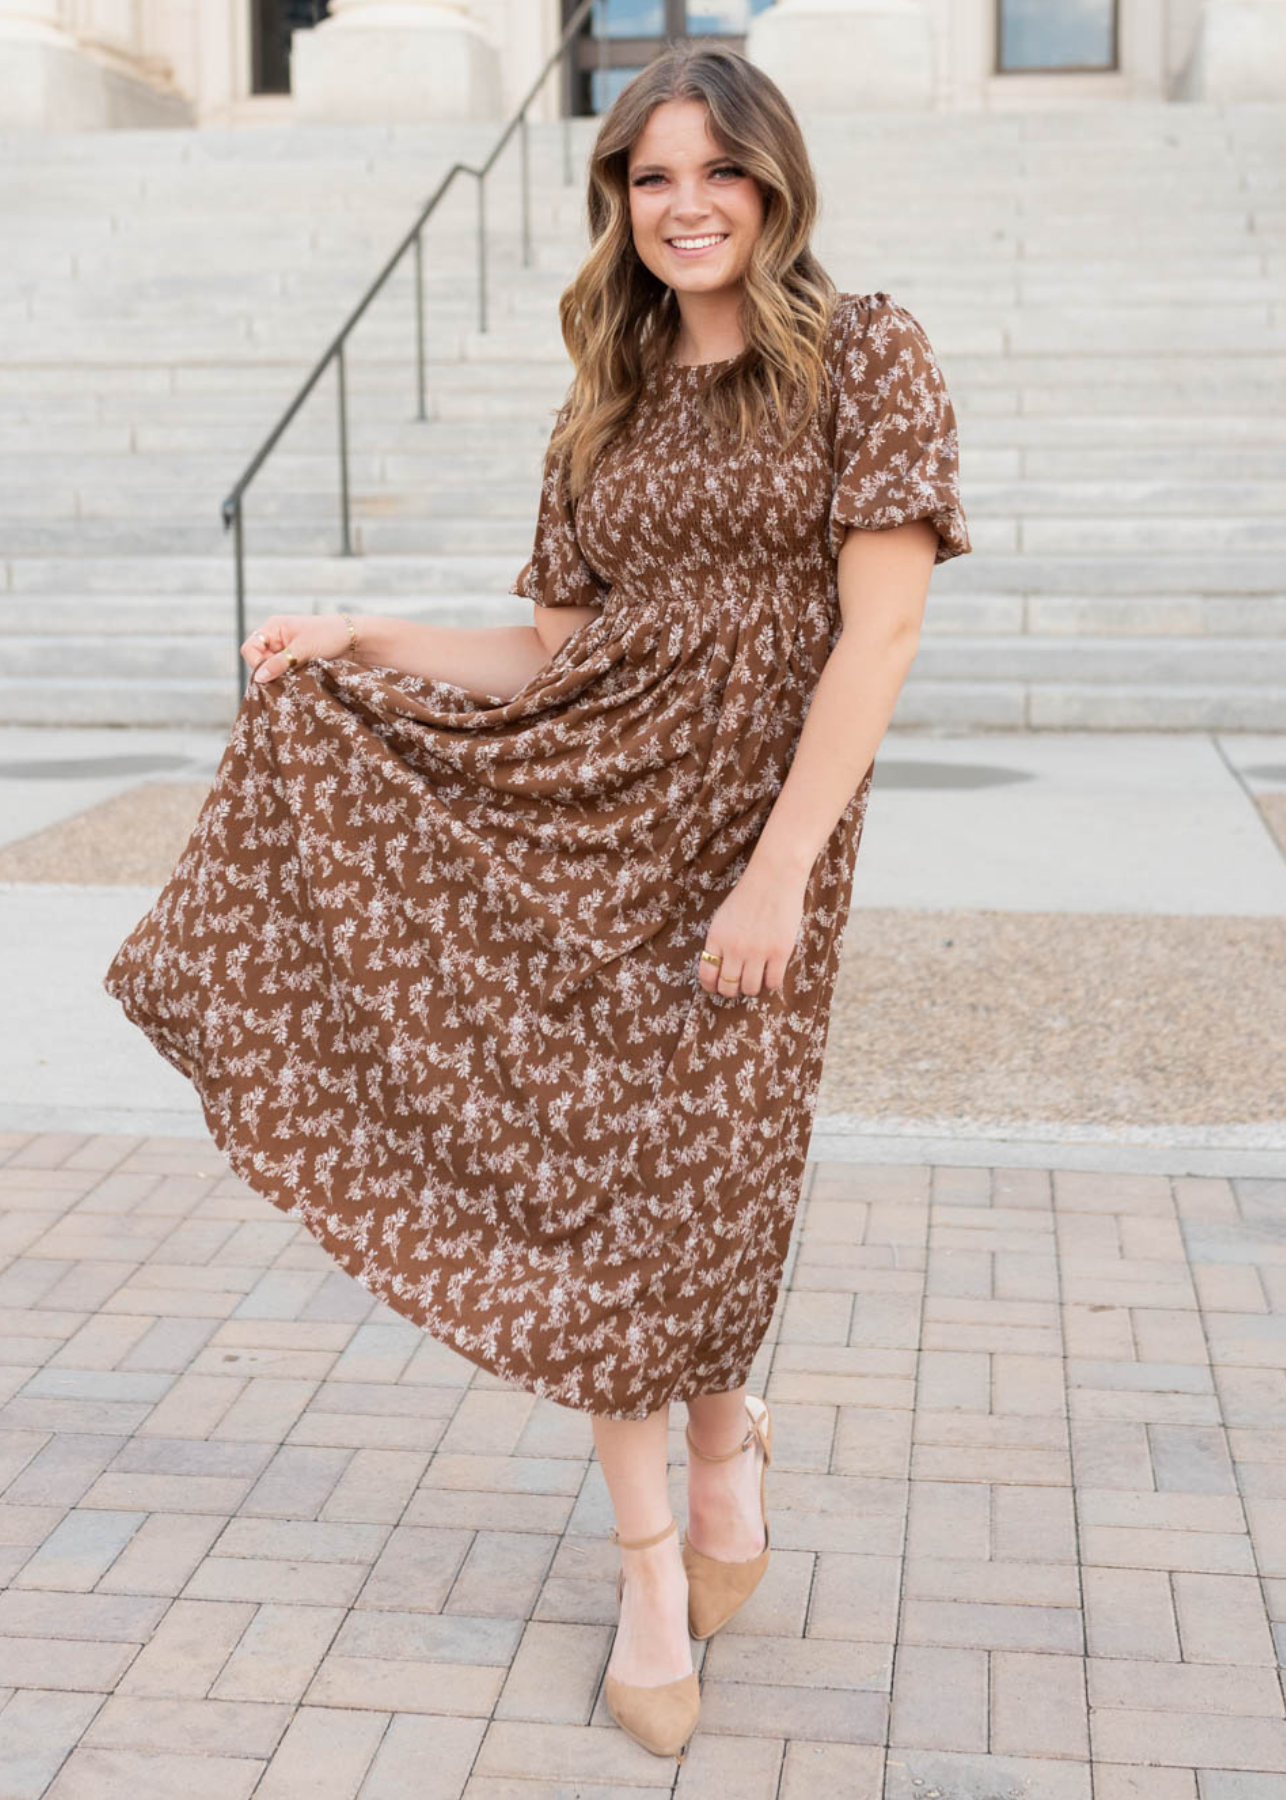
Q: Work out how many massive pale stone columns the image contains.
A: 4